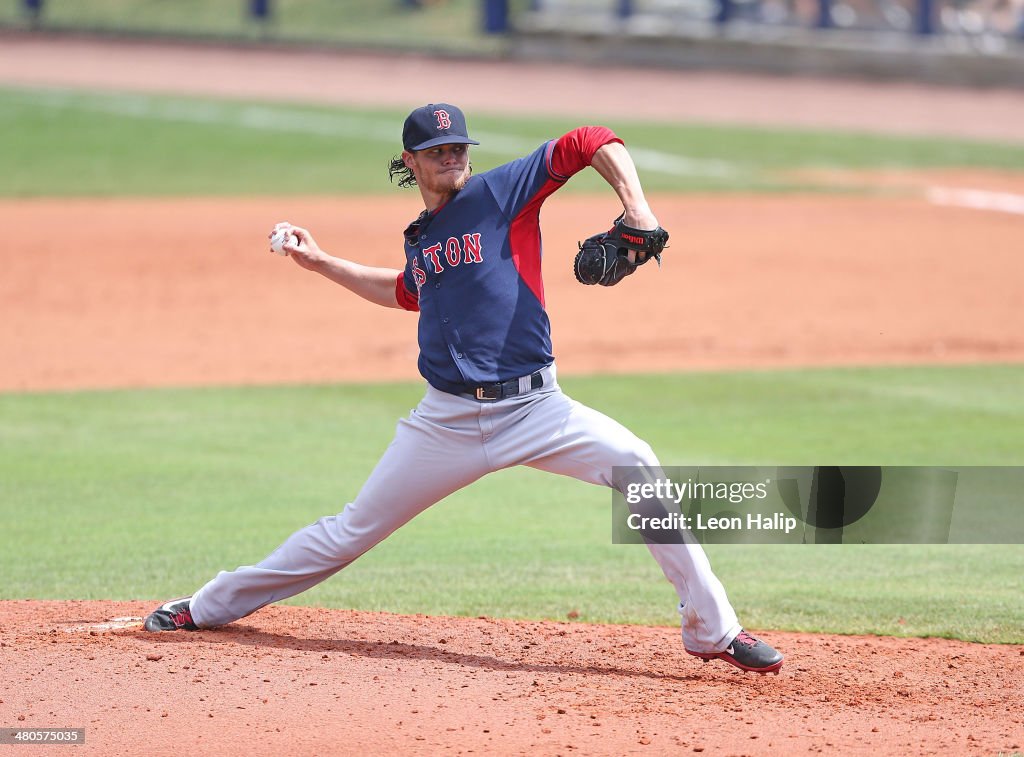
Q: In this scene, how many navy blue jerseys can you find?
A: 1